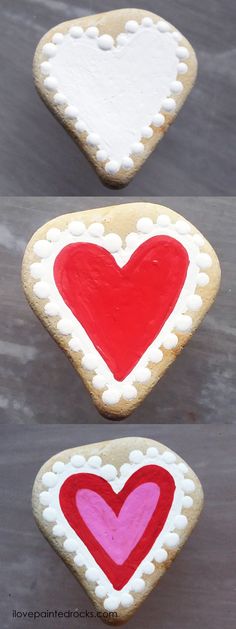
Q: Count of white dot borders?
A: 3